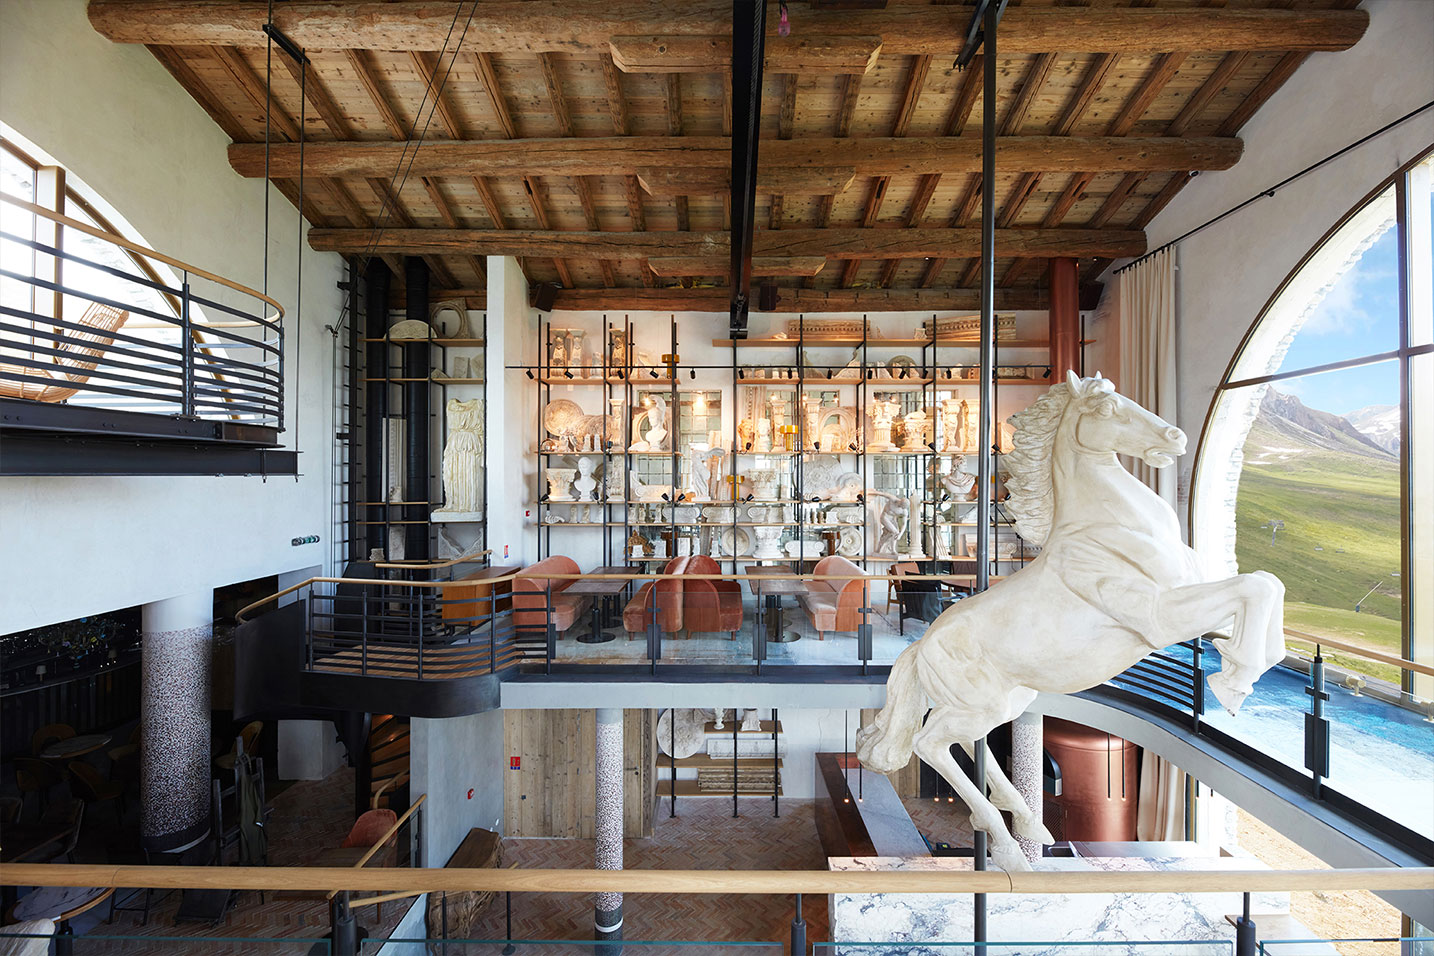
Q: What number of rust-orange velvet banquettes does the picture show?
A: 4